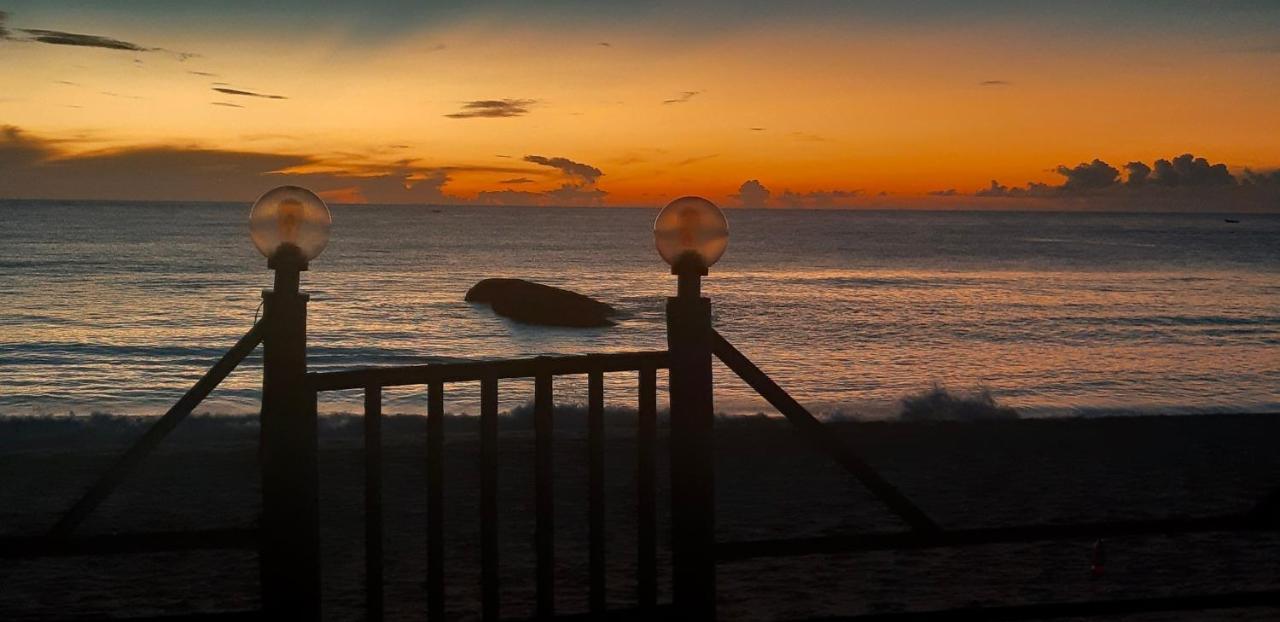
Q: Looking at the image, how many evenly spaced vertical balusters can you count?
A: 6